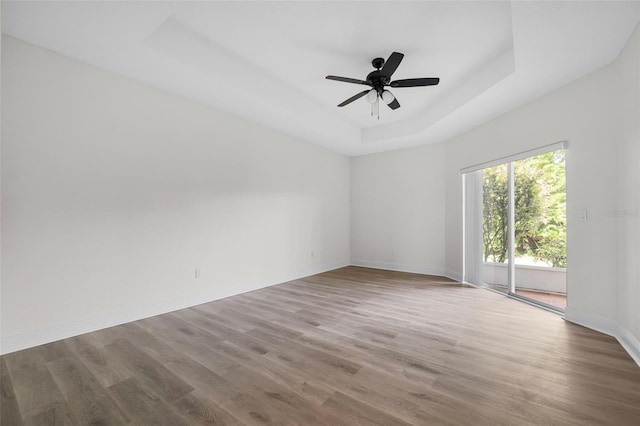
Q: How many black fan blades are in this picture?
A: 5